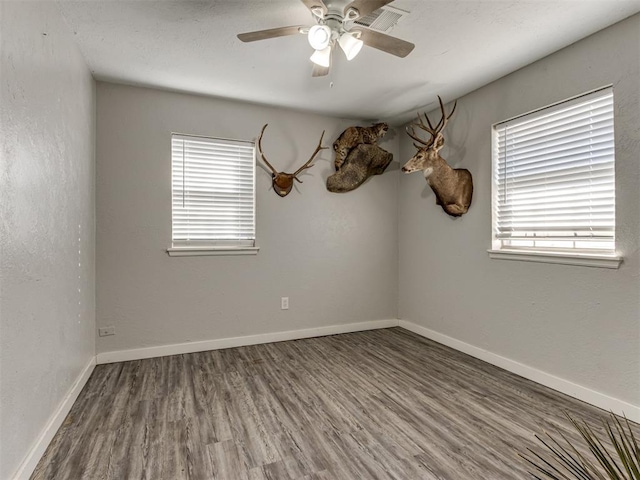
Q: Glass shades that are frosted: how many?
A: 3